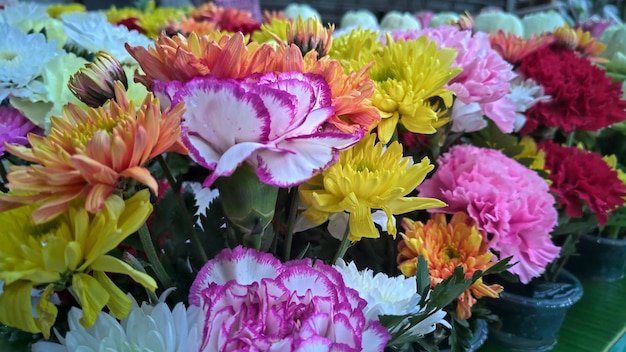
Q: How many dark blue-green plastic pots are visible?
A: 3